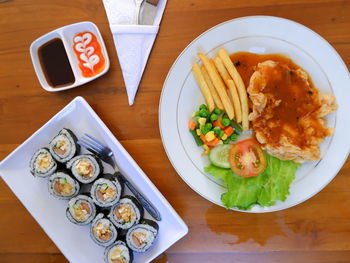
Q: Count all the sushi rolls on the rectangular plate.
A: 10